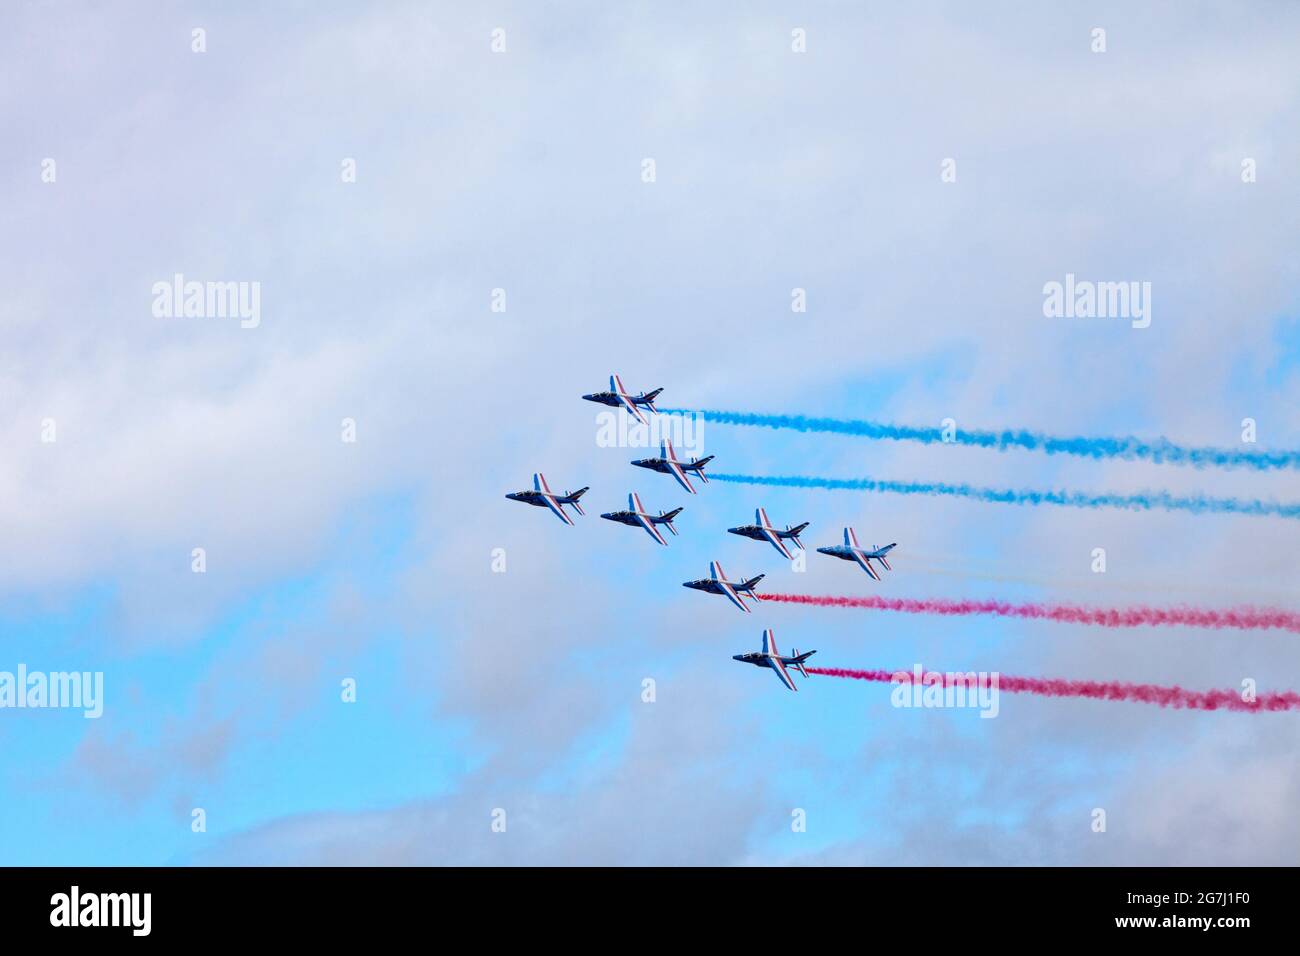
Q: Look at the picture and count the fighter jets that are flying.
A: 8